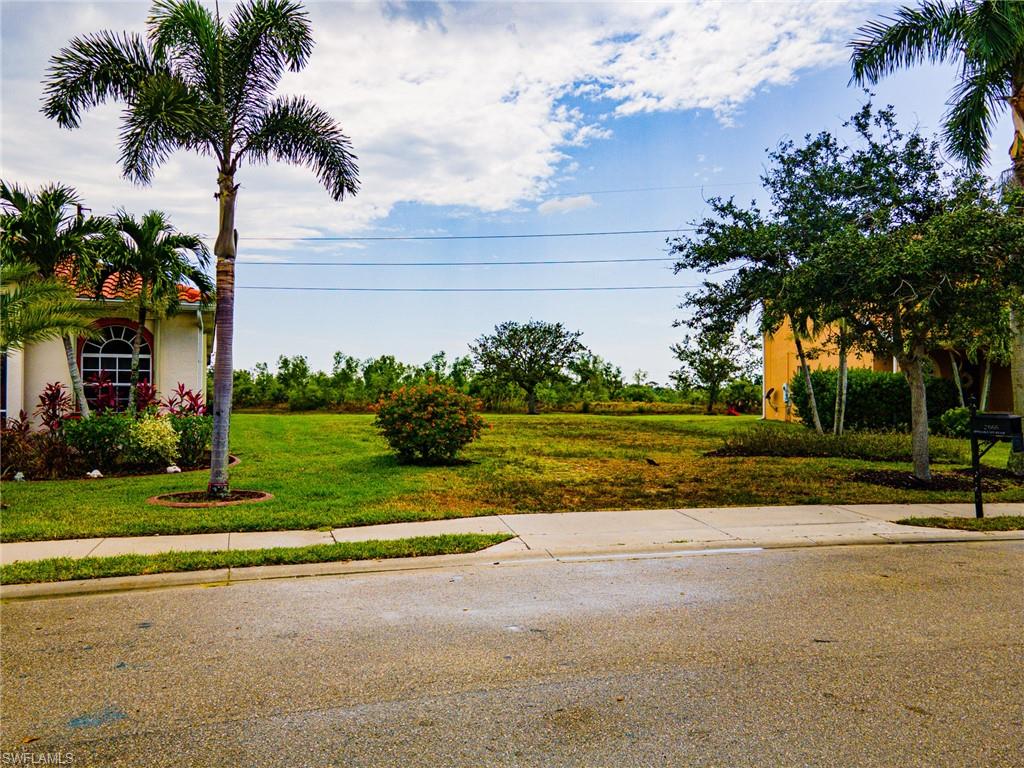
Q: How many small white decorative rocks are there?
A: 3